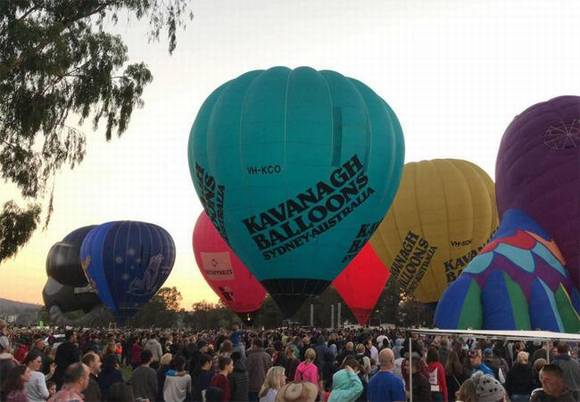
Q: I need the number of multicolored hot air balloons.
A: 1